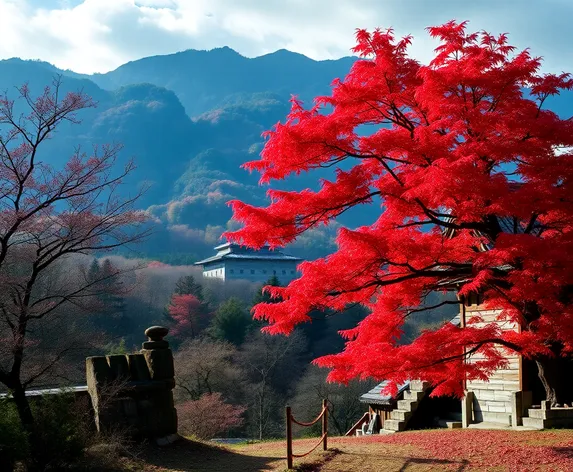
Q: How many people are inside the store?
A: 0